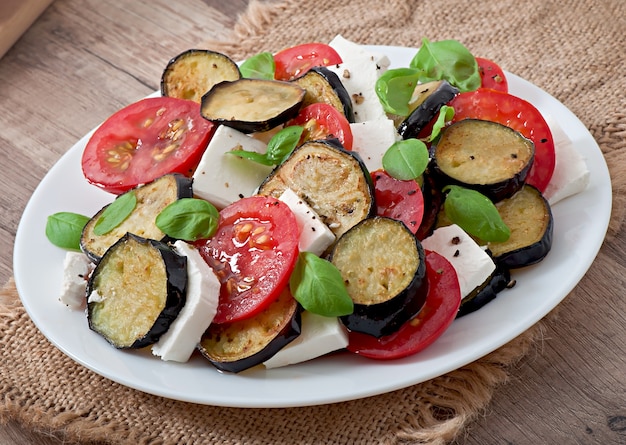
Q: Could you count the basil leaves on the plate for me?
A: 12